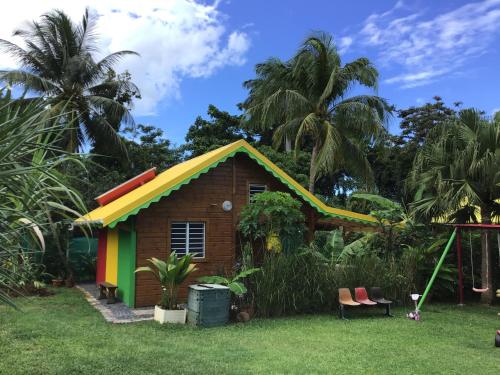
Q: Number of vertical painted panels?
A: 3